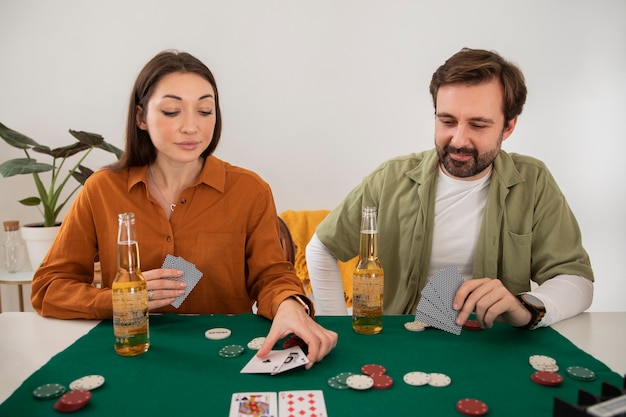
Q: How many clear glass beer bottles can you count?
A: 2